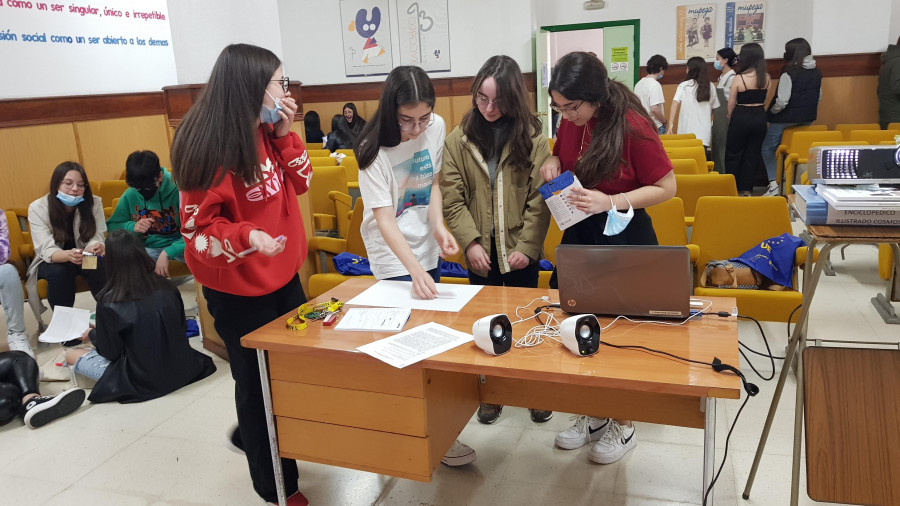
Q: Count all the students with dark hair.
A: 15